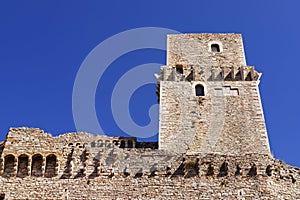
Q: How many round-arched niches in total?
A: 4